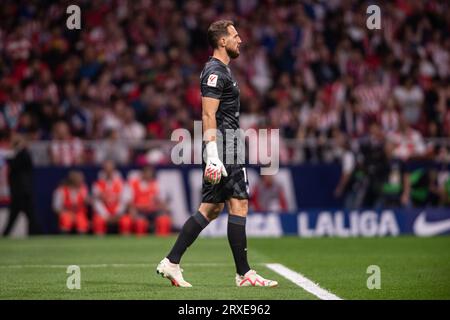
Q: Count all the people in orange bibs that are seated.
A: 3